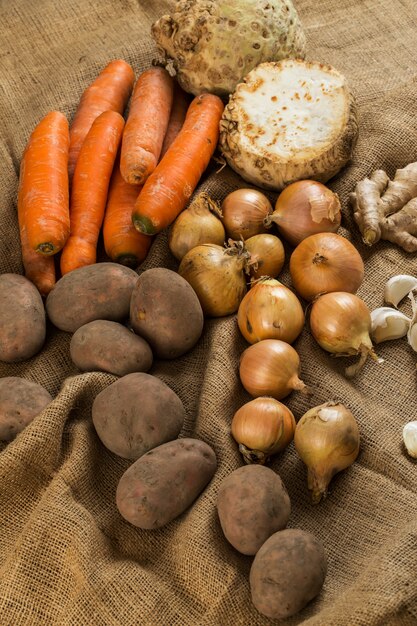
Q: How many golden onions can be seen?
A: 11